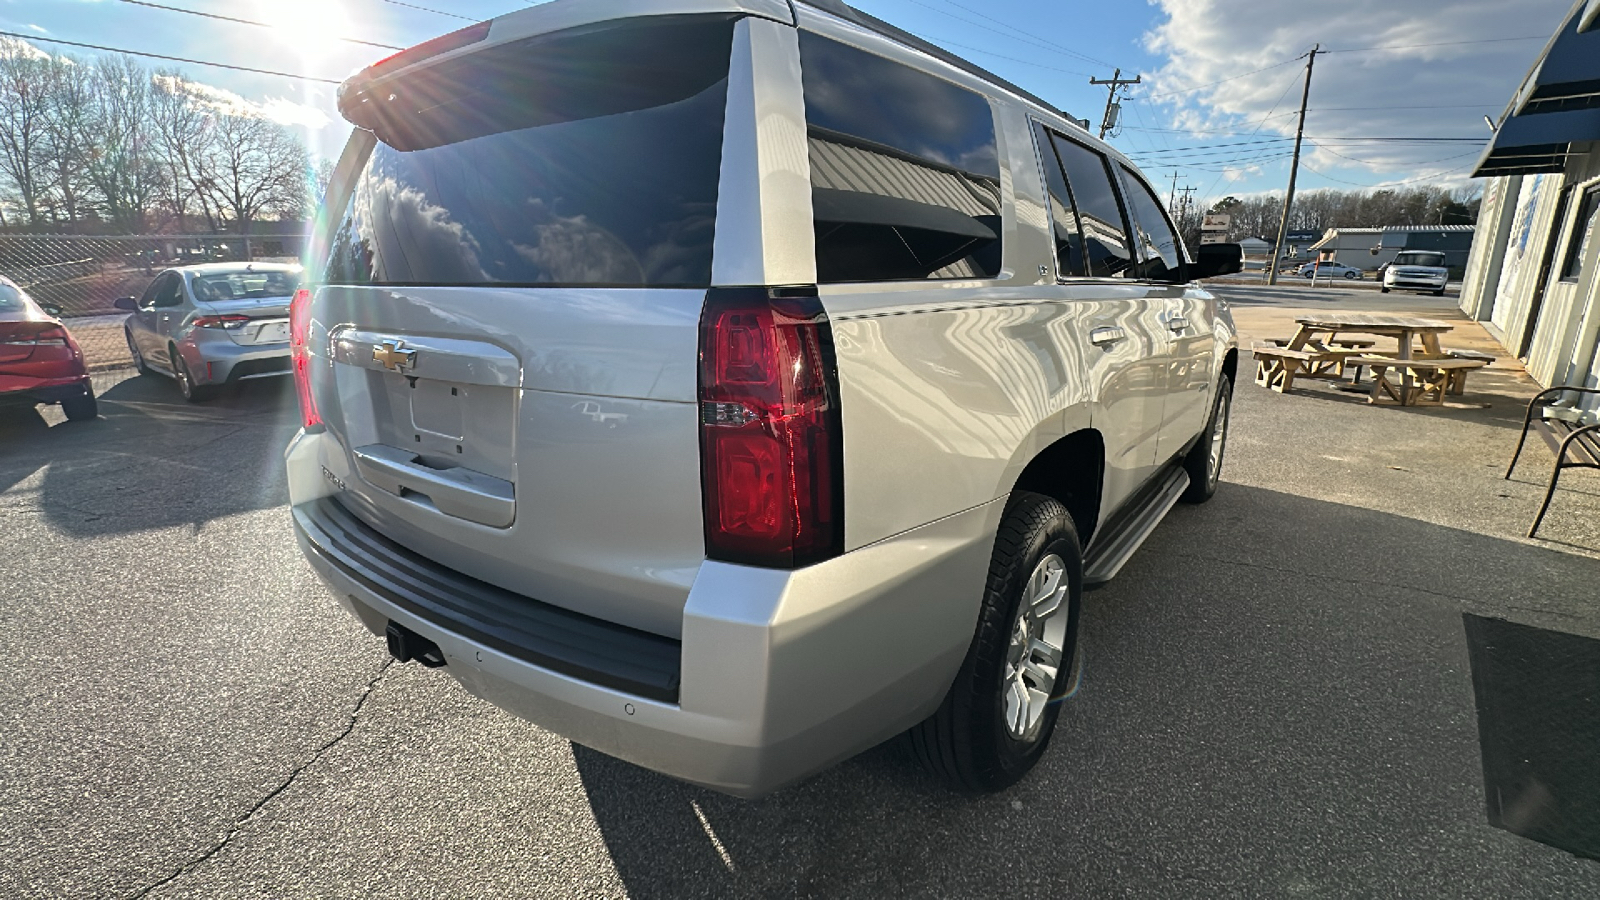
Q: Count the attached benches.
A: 4